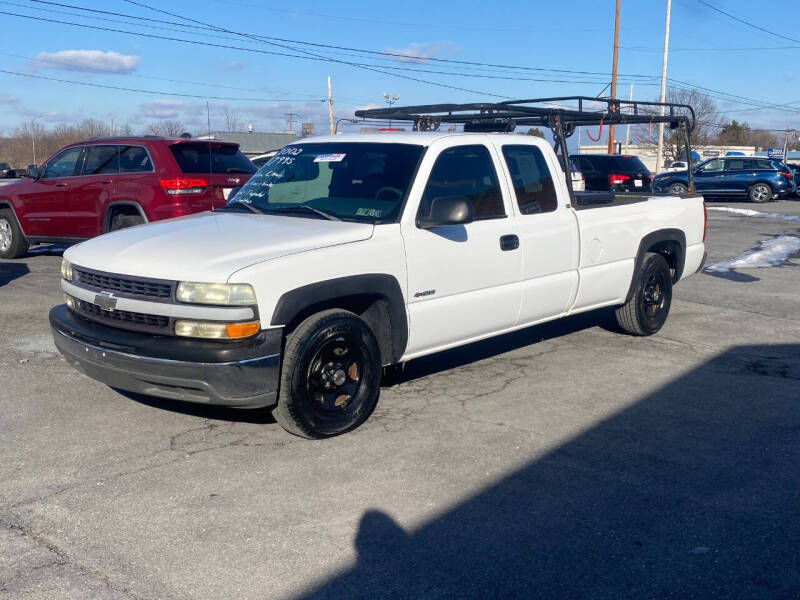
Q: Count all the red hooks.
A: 2